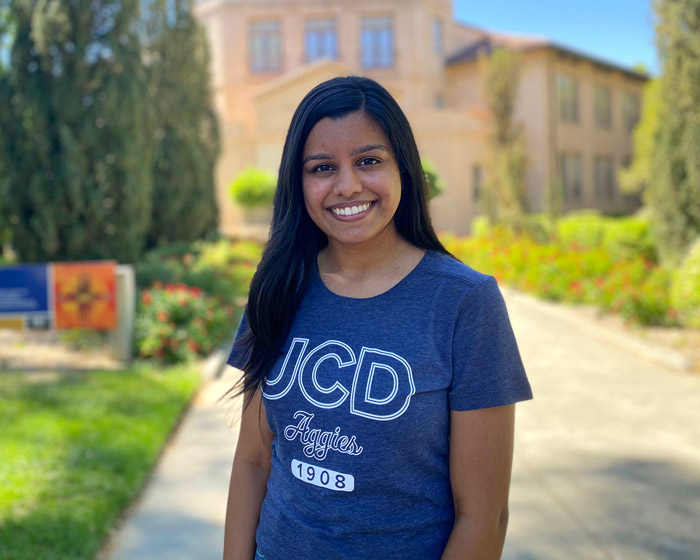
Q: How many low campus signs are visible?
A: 1